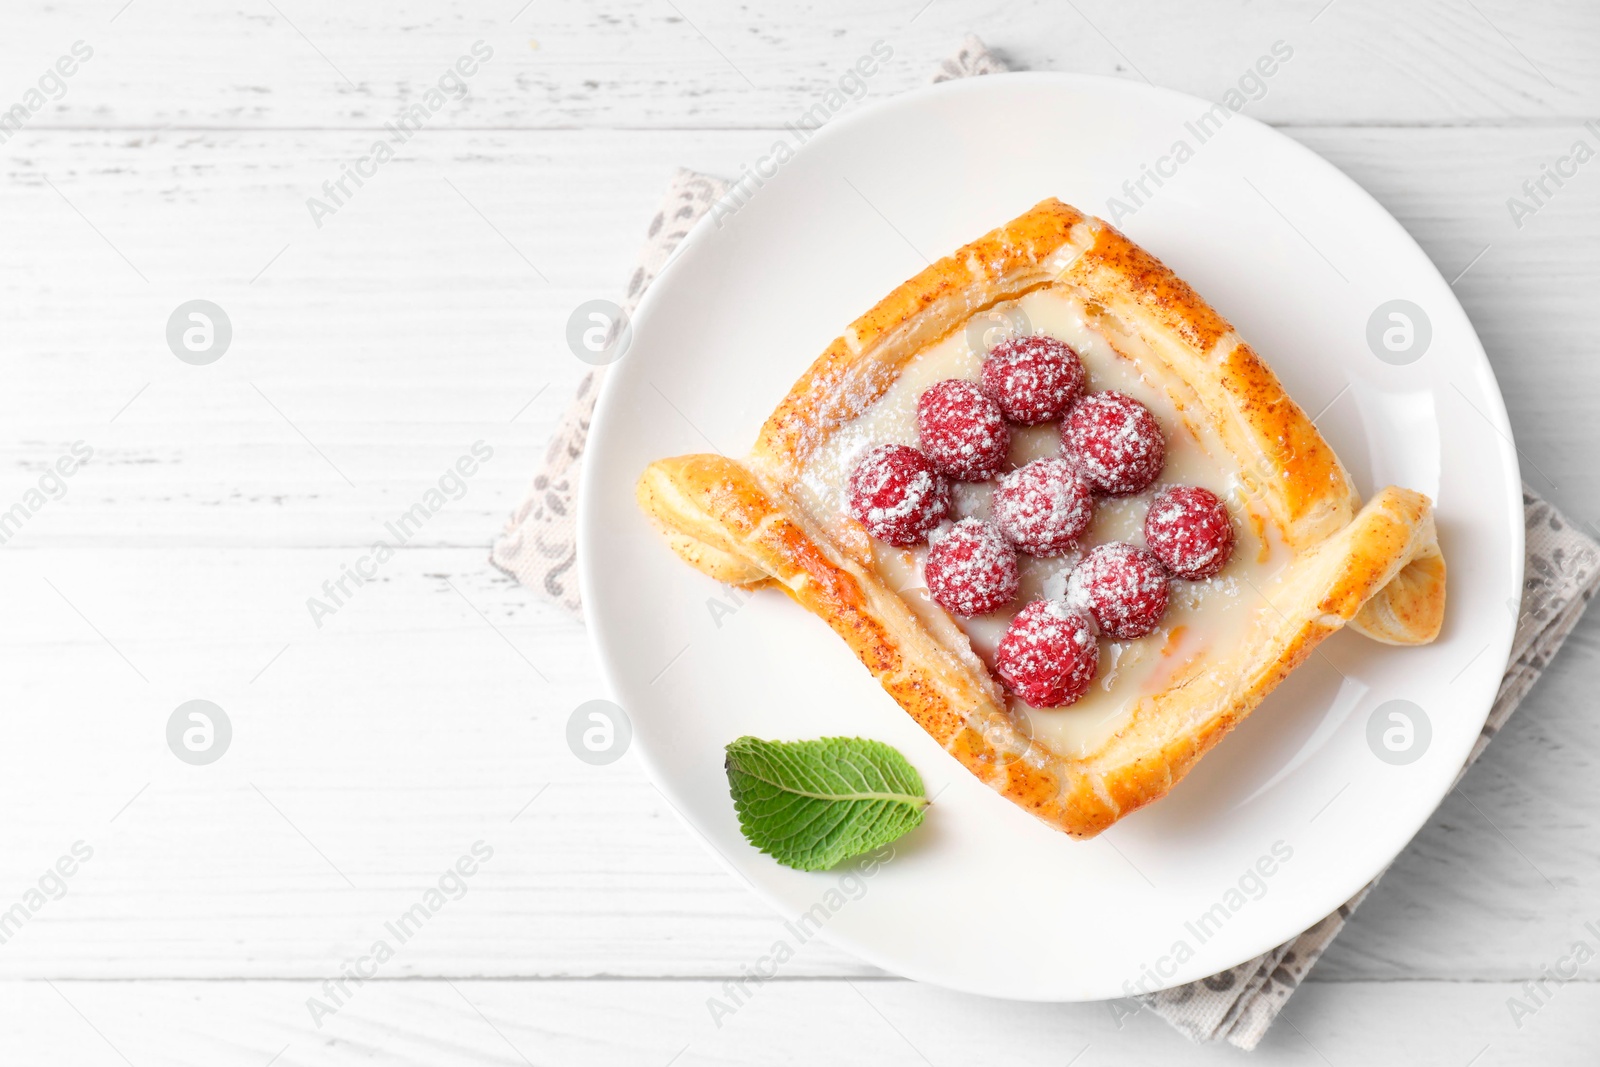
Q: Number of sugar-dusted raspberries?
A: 9